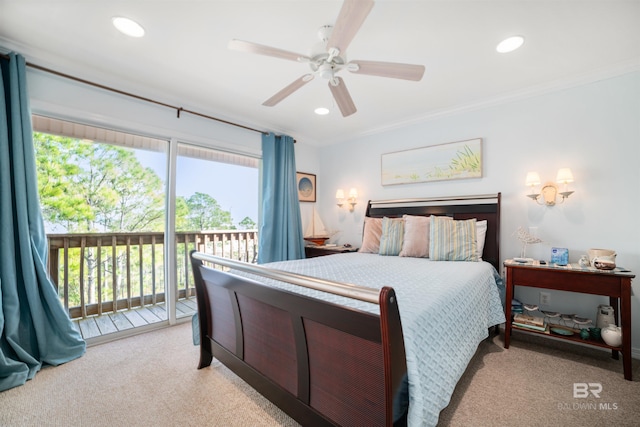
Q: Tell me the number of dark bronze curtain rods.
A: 1